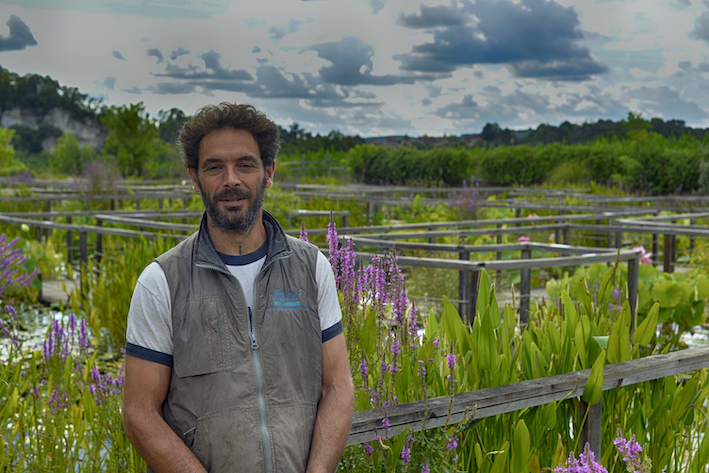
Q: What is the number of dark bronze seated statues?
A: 0